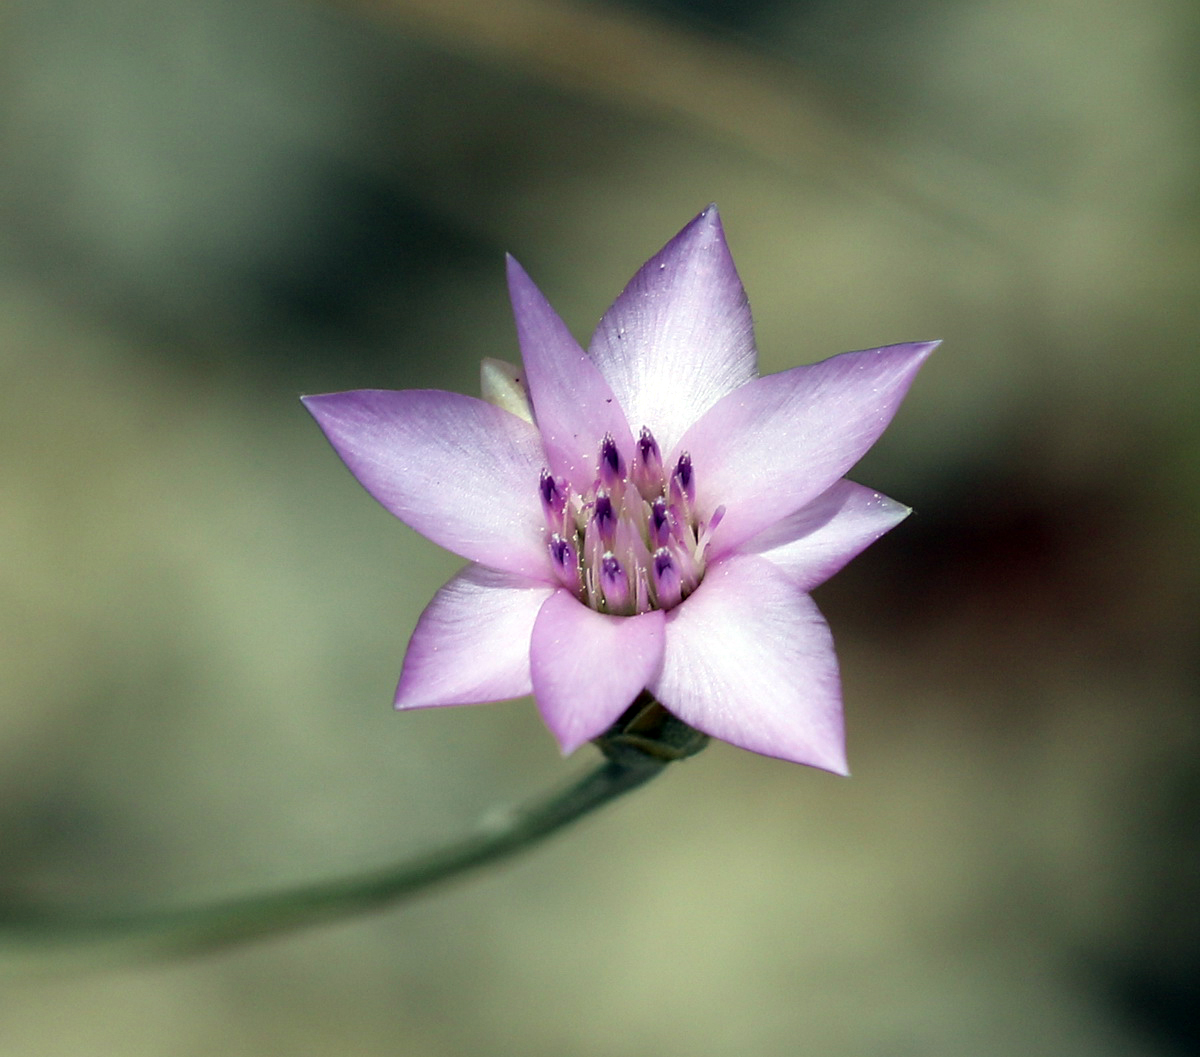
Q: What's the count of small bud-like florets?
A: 9